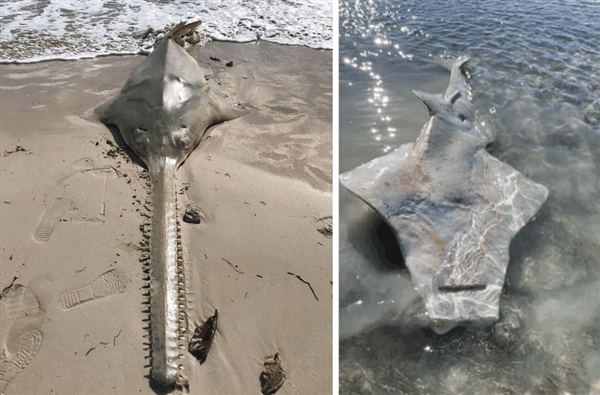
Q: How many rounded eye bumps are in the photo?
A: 2